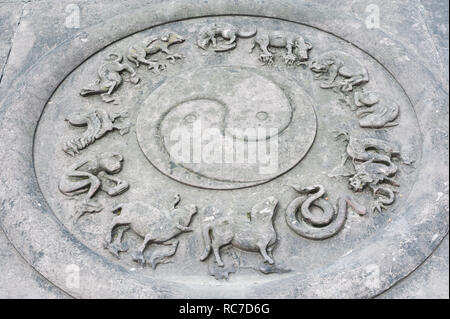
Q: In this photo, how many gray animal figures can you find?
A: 12